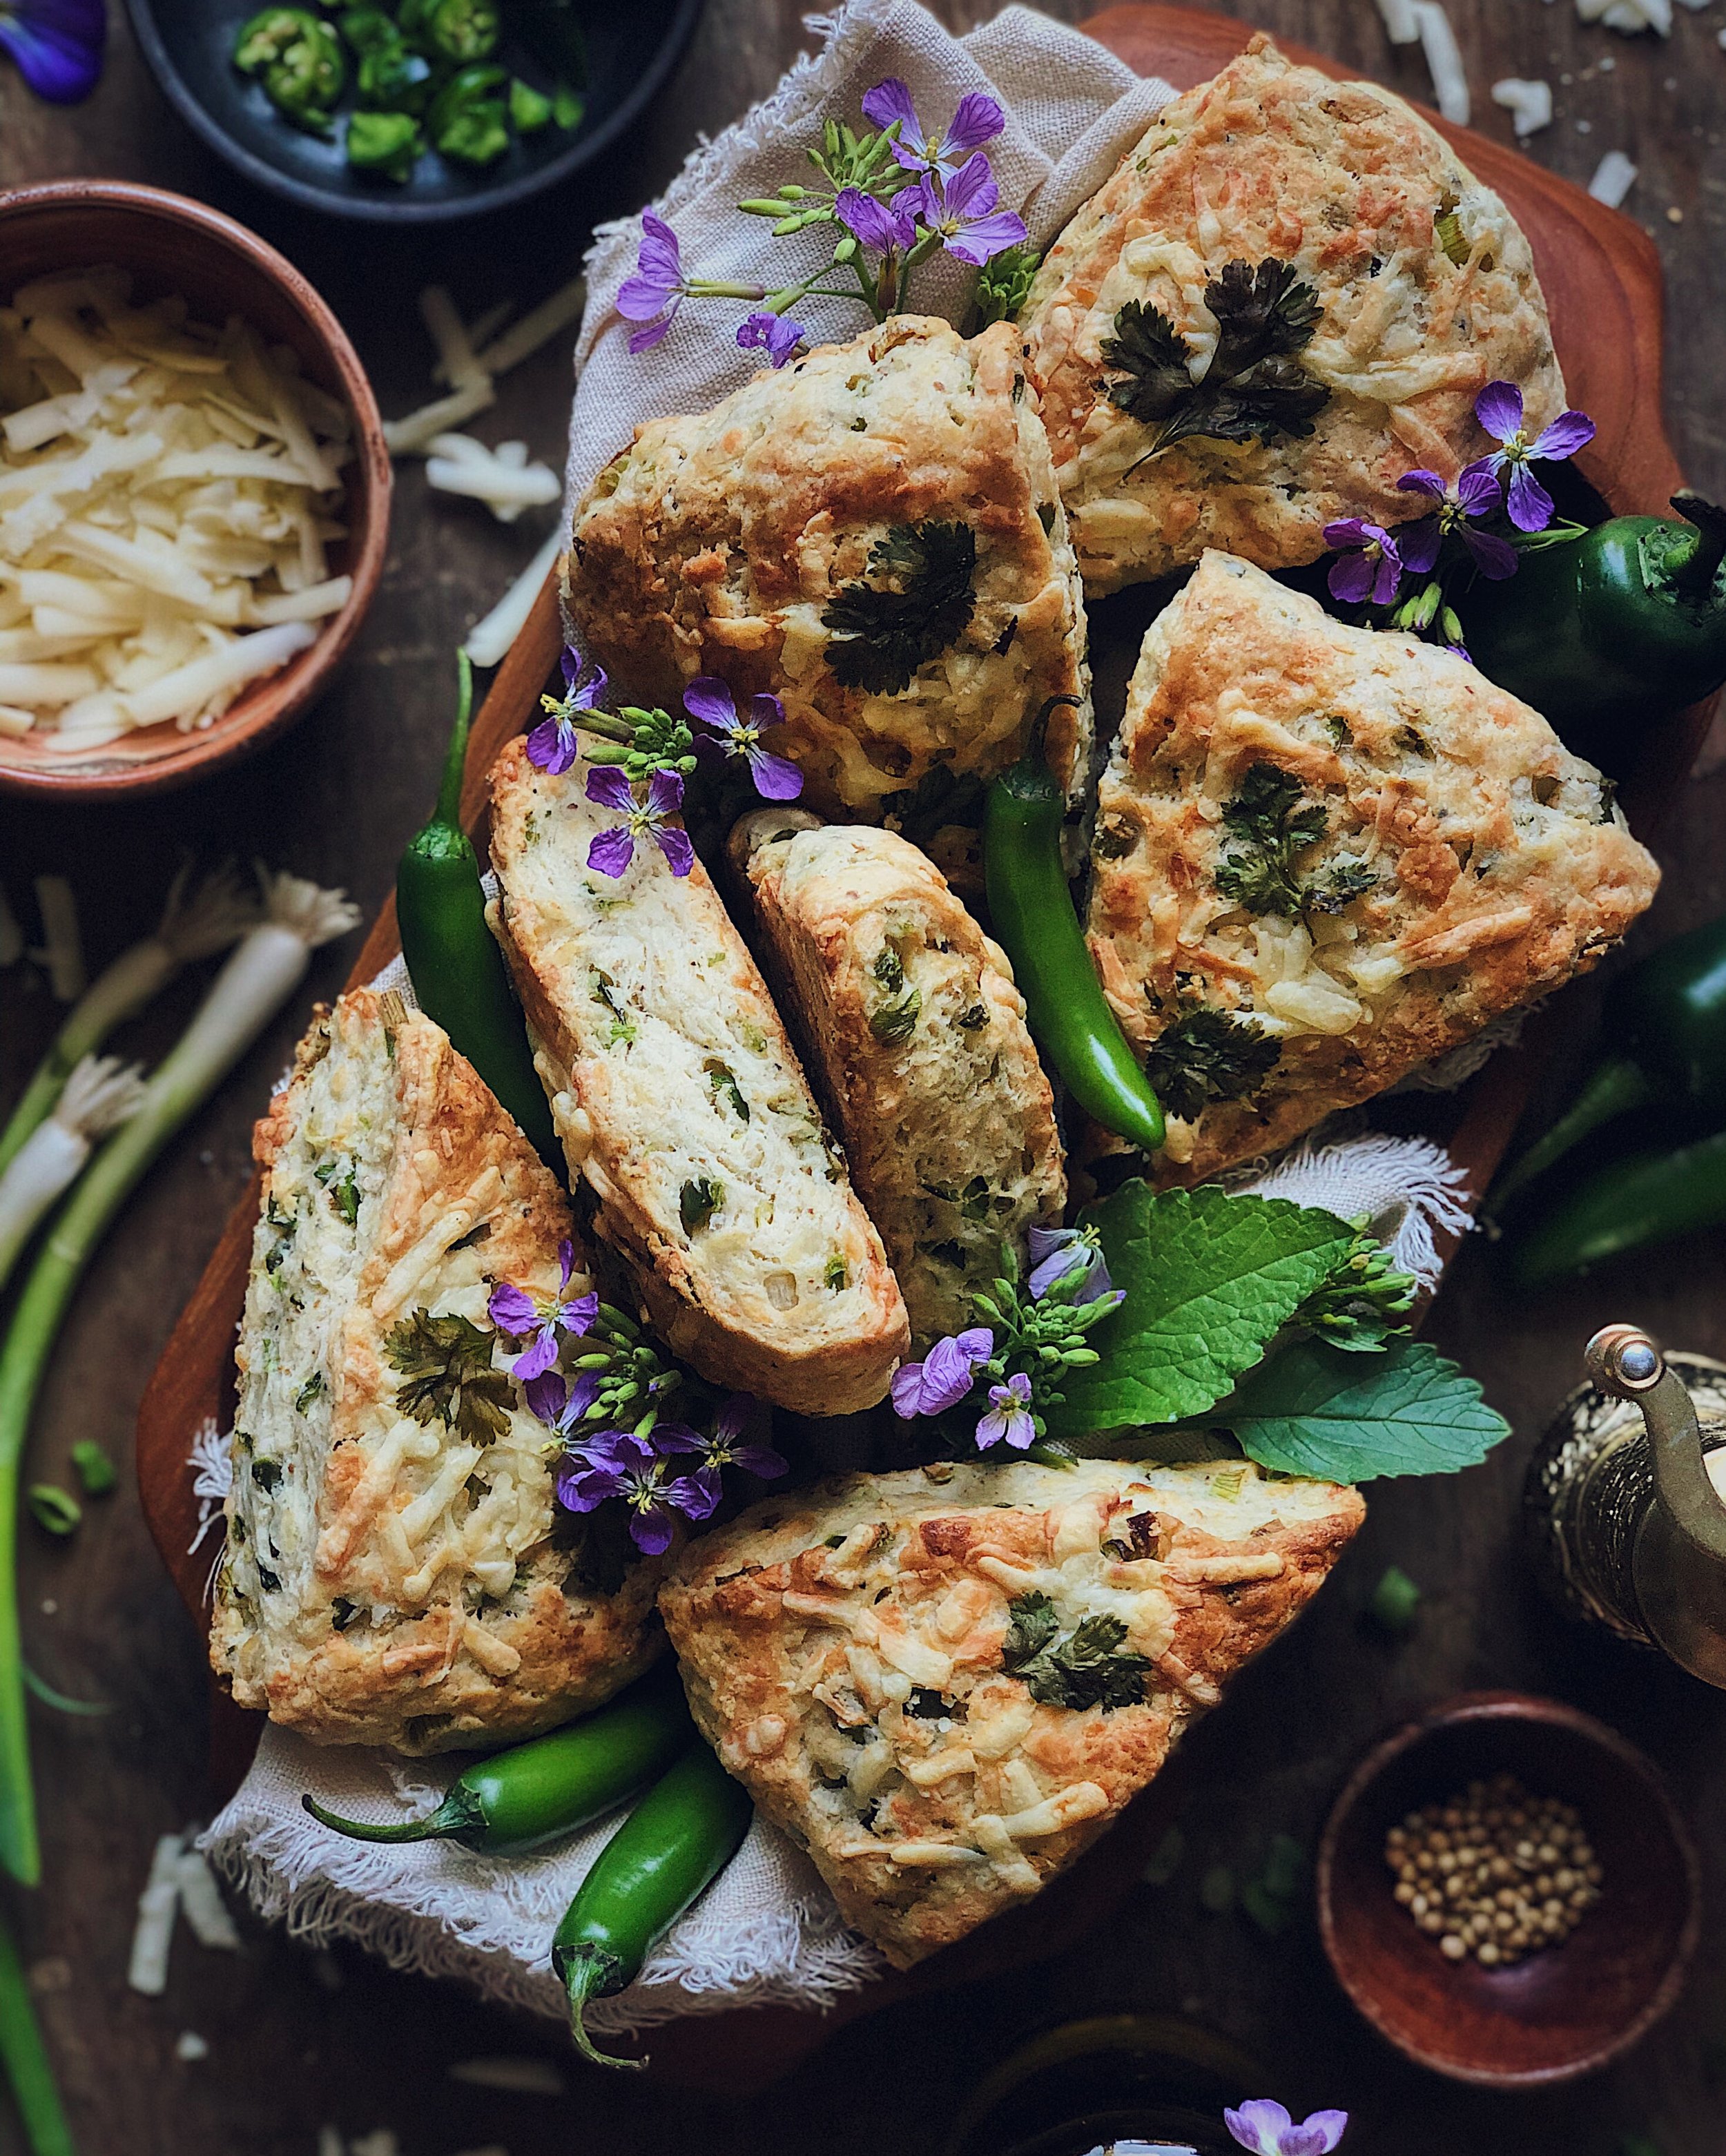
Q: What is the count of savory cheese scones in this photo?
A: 7